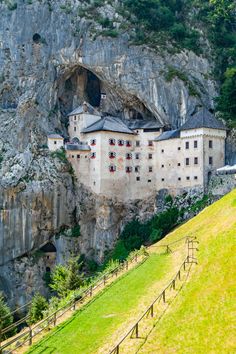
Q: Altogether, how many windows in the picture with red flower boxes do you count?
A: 10